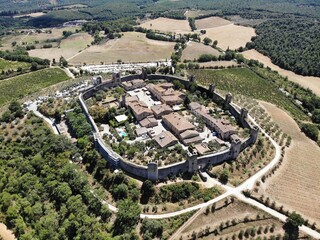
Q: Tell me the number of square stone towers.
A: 11